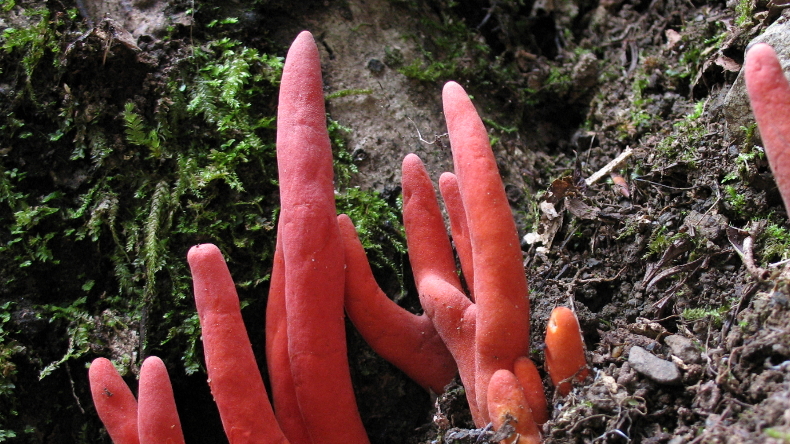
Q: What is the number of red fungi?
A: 13